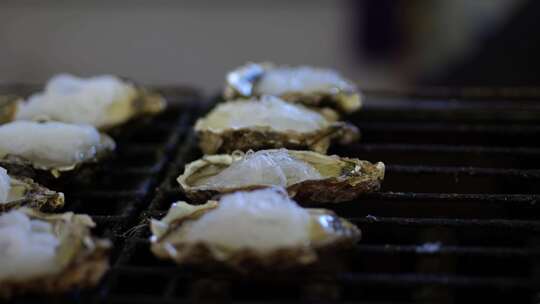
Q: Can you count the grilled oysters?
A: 8